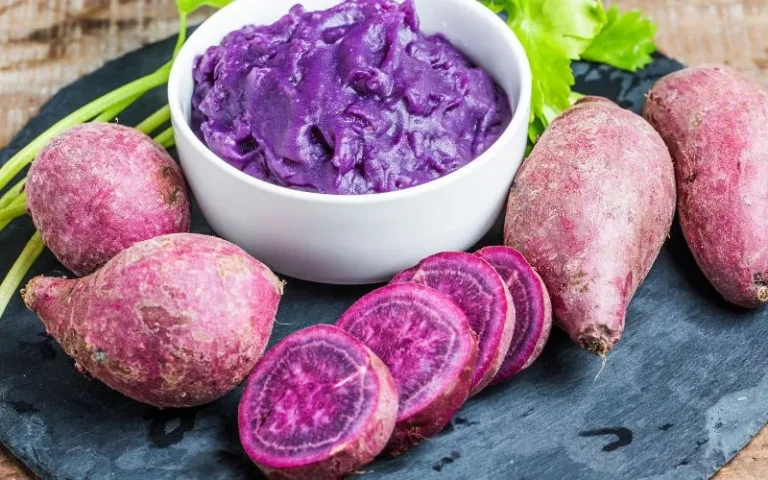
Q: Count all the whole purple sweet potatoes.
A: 4